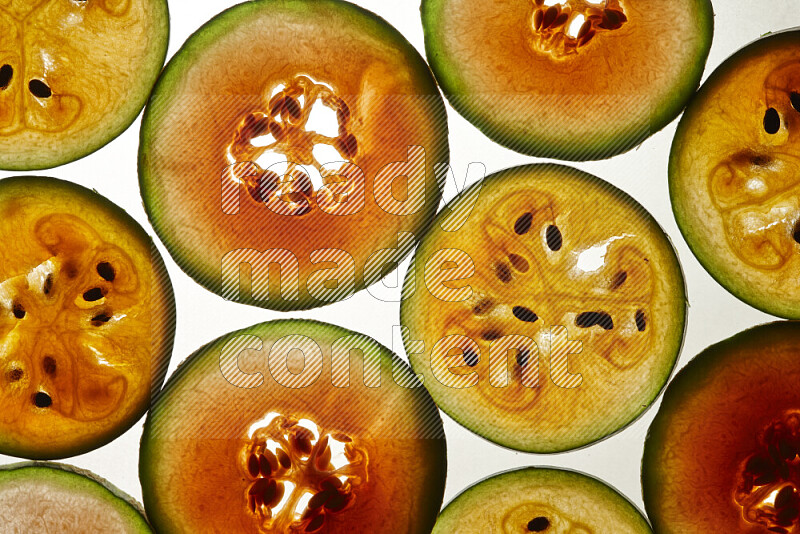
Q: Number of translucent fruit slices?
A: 10